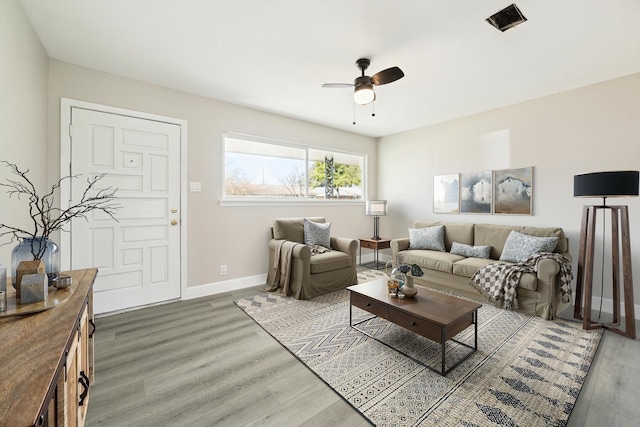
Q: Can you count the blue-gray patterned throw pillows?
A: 4